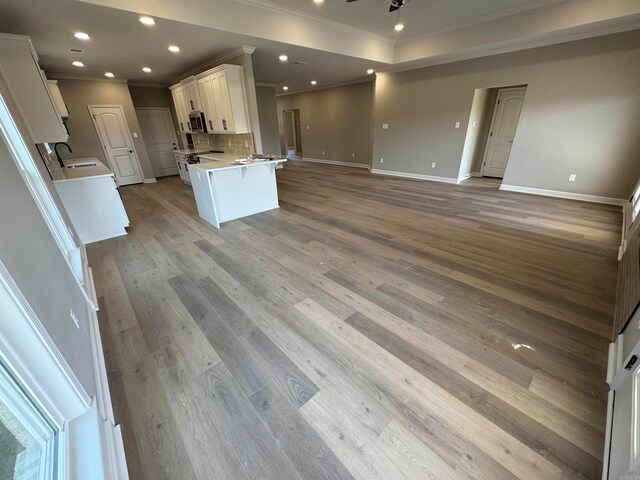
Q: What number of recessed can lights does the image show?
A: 12